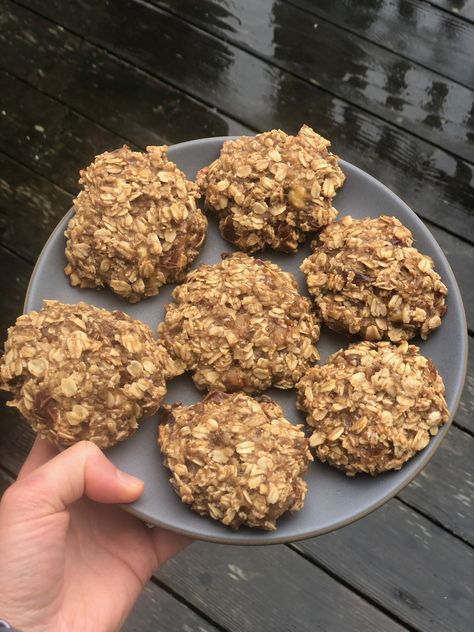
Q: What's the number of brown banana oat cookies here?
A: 7